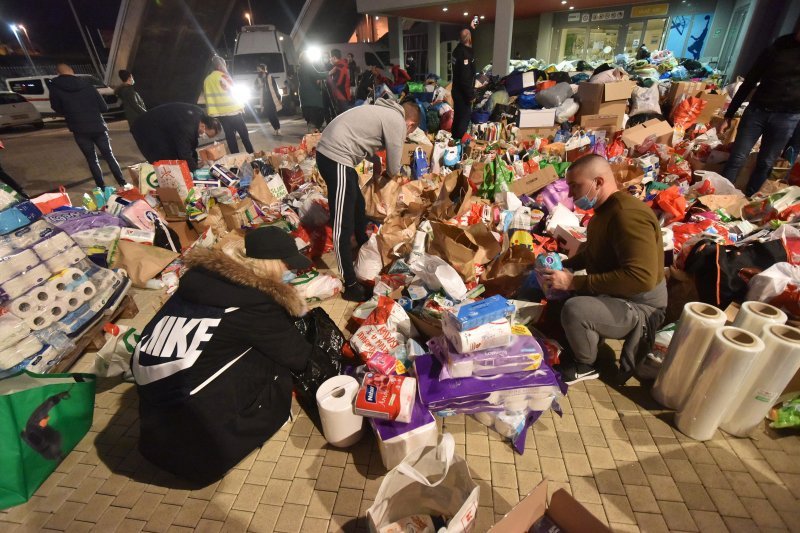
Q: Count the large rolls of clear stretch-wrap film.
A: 4